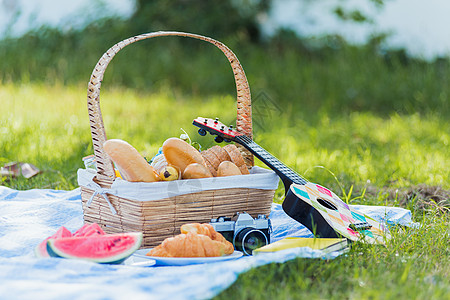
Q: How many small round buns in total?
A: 2